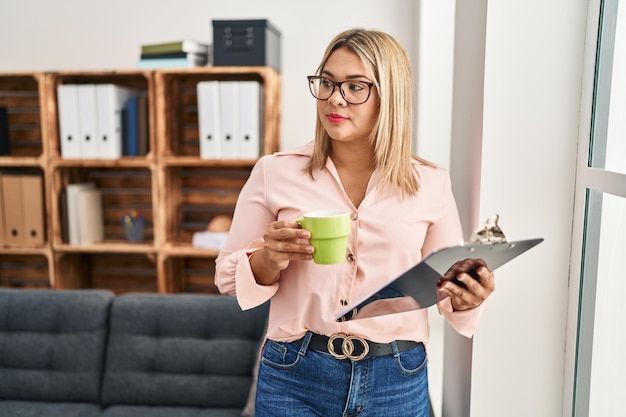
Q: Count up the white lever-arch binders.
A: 6